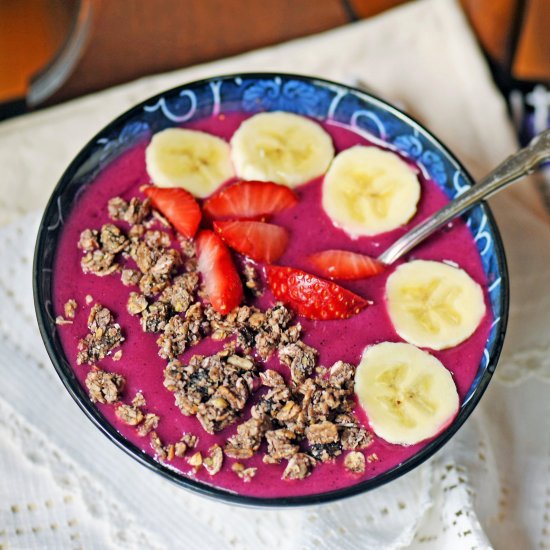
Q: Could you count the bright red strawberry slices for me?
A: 6